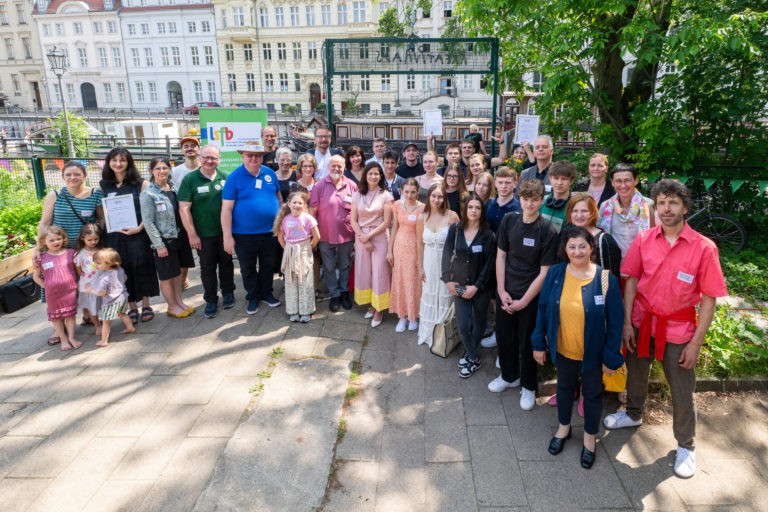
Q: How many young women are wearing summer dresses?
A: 2